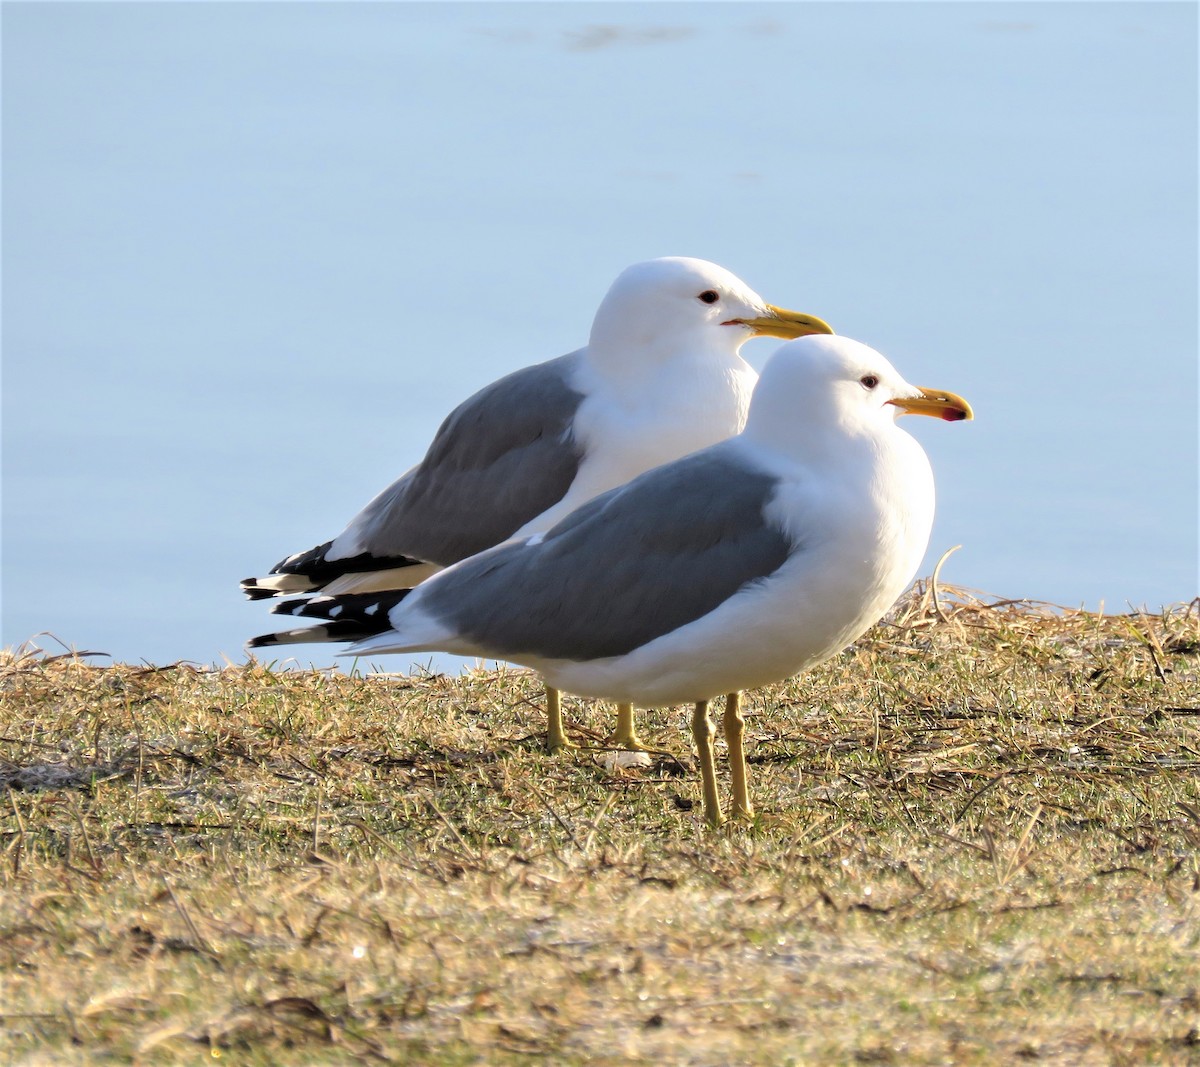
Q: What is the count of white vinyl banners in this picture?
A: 0